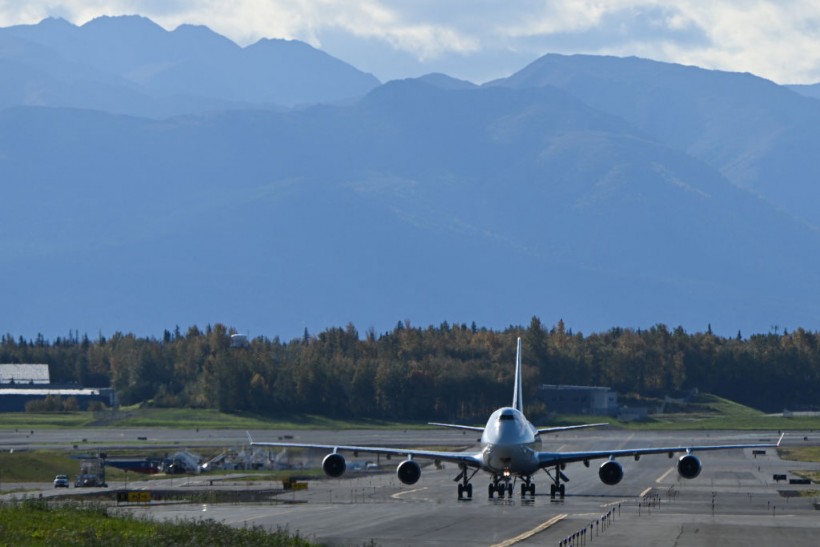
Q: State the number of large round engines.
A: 4